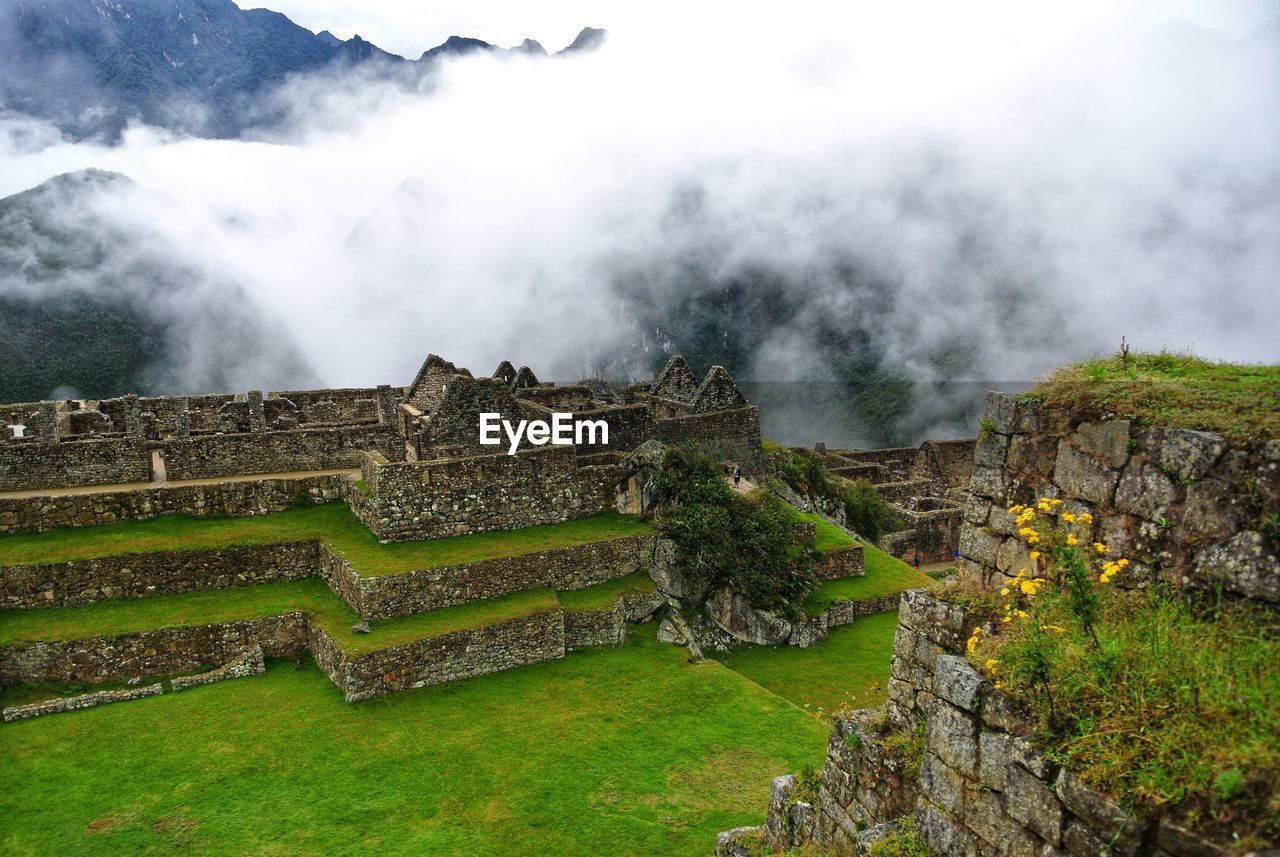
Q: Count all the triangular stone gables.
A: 5